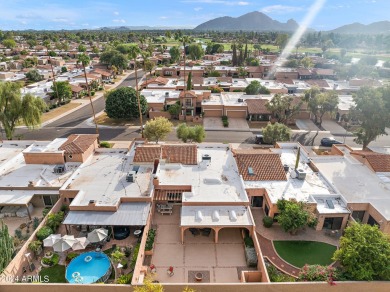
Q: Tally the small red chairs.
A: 2